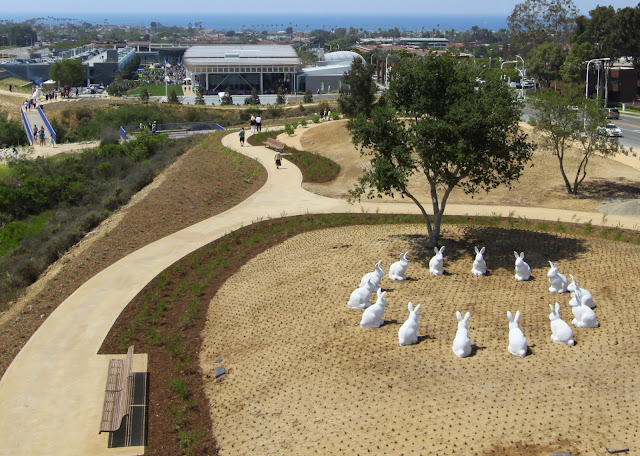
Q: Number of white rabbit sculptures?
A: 14